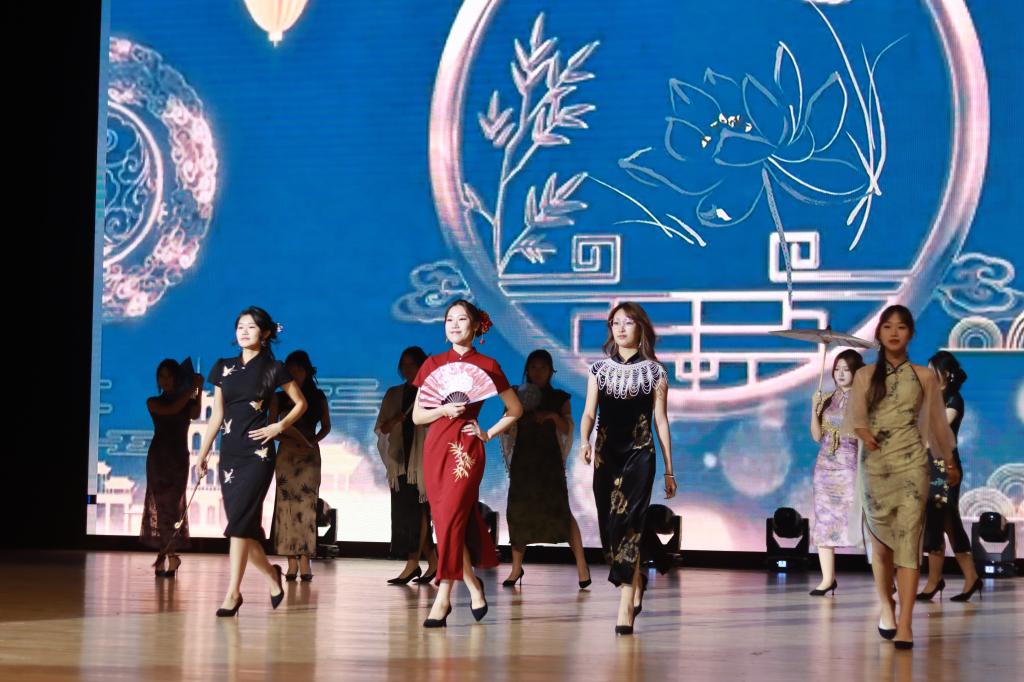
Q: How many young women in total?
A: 10